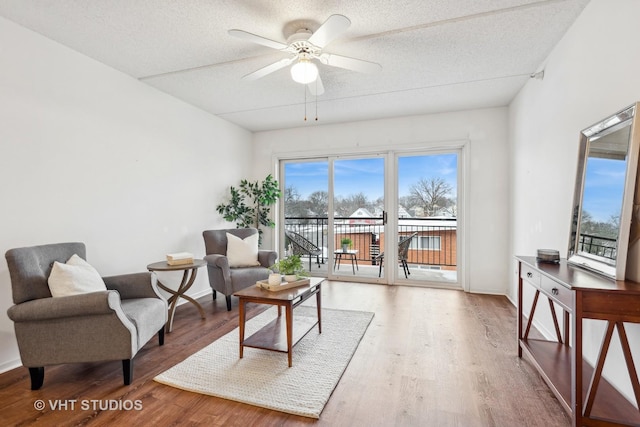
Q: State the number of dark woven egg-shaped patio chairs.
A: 2